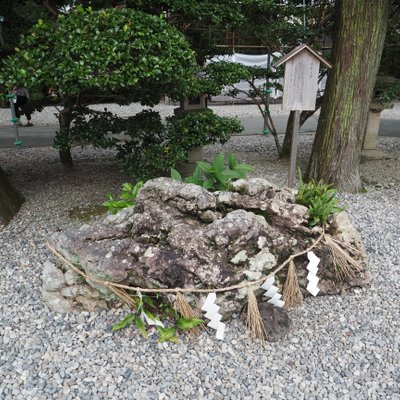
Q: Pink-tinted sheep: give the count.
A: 0